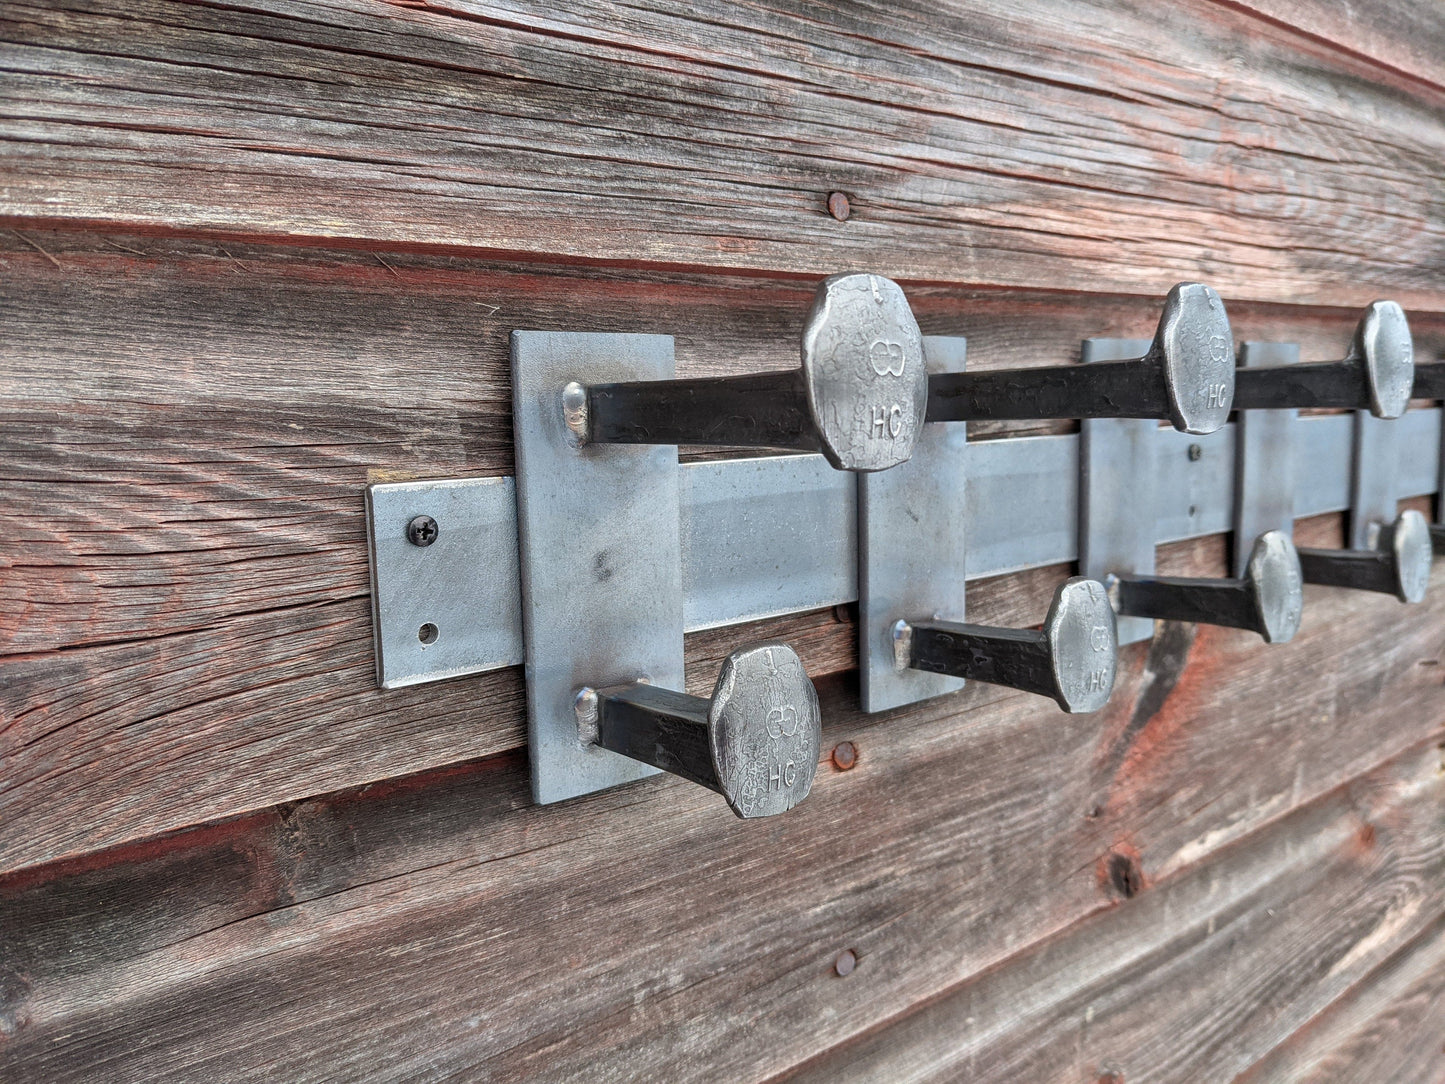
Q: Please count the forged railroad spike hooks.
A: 7